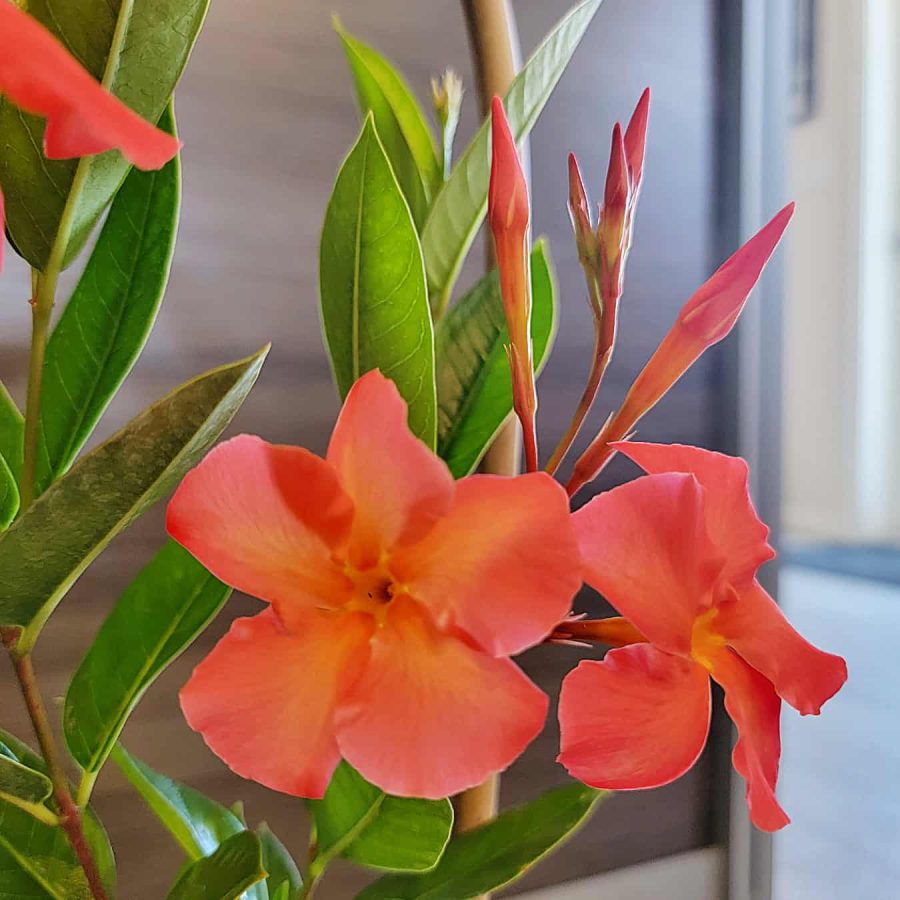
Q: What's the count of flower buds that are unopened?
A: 5